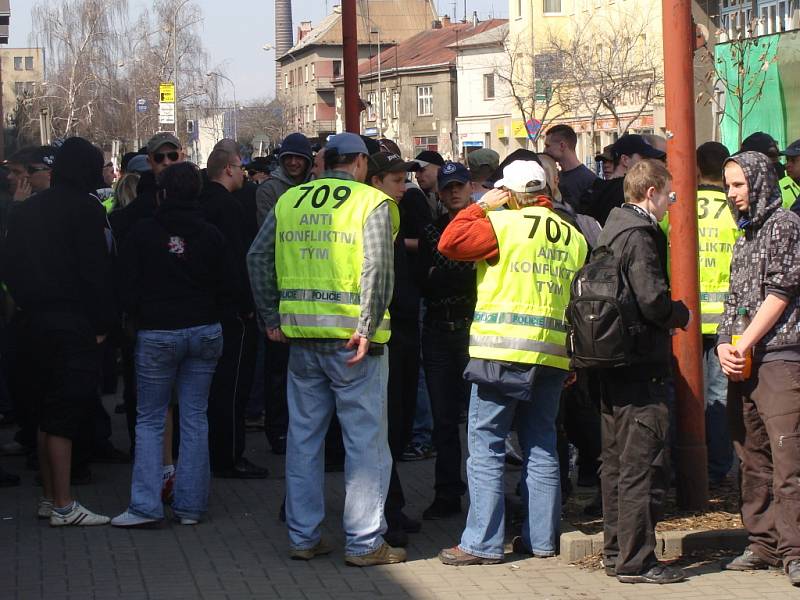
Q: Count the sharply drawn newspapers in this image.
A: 0